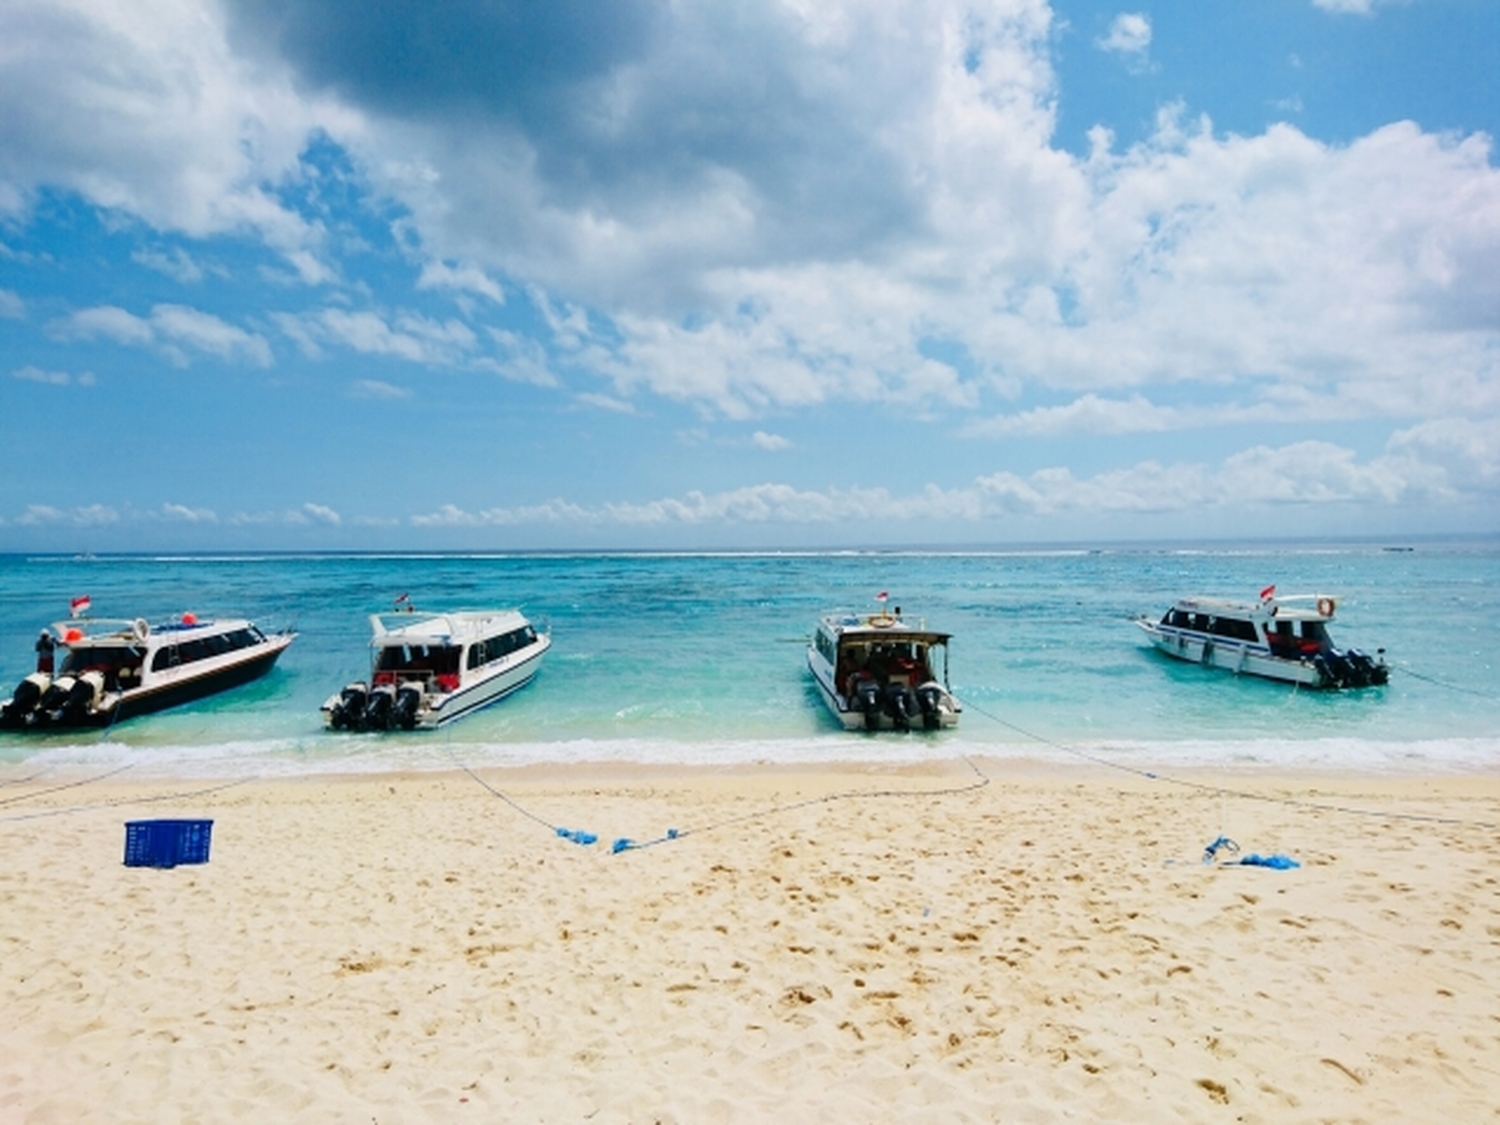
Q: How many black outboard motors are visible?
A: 12